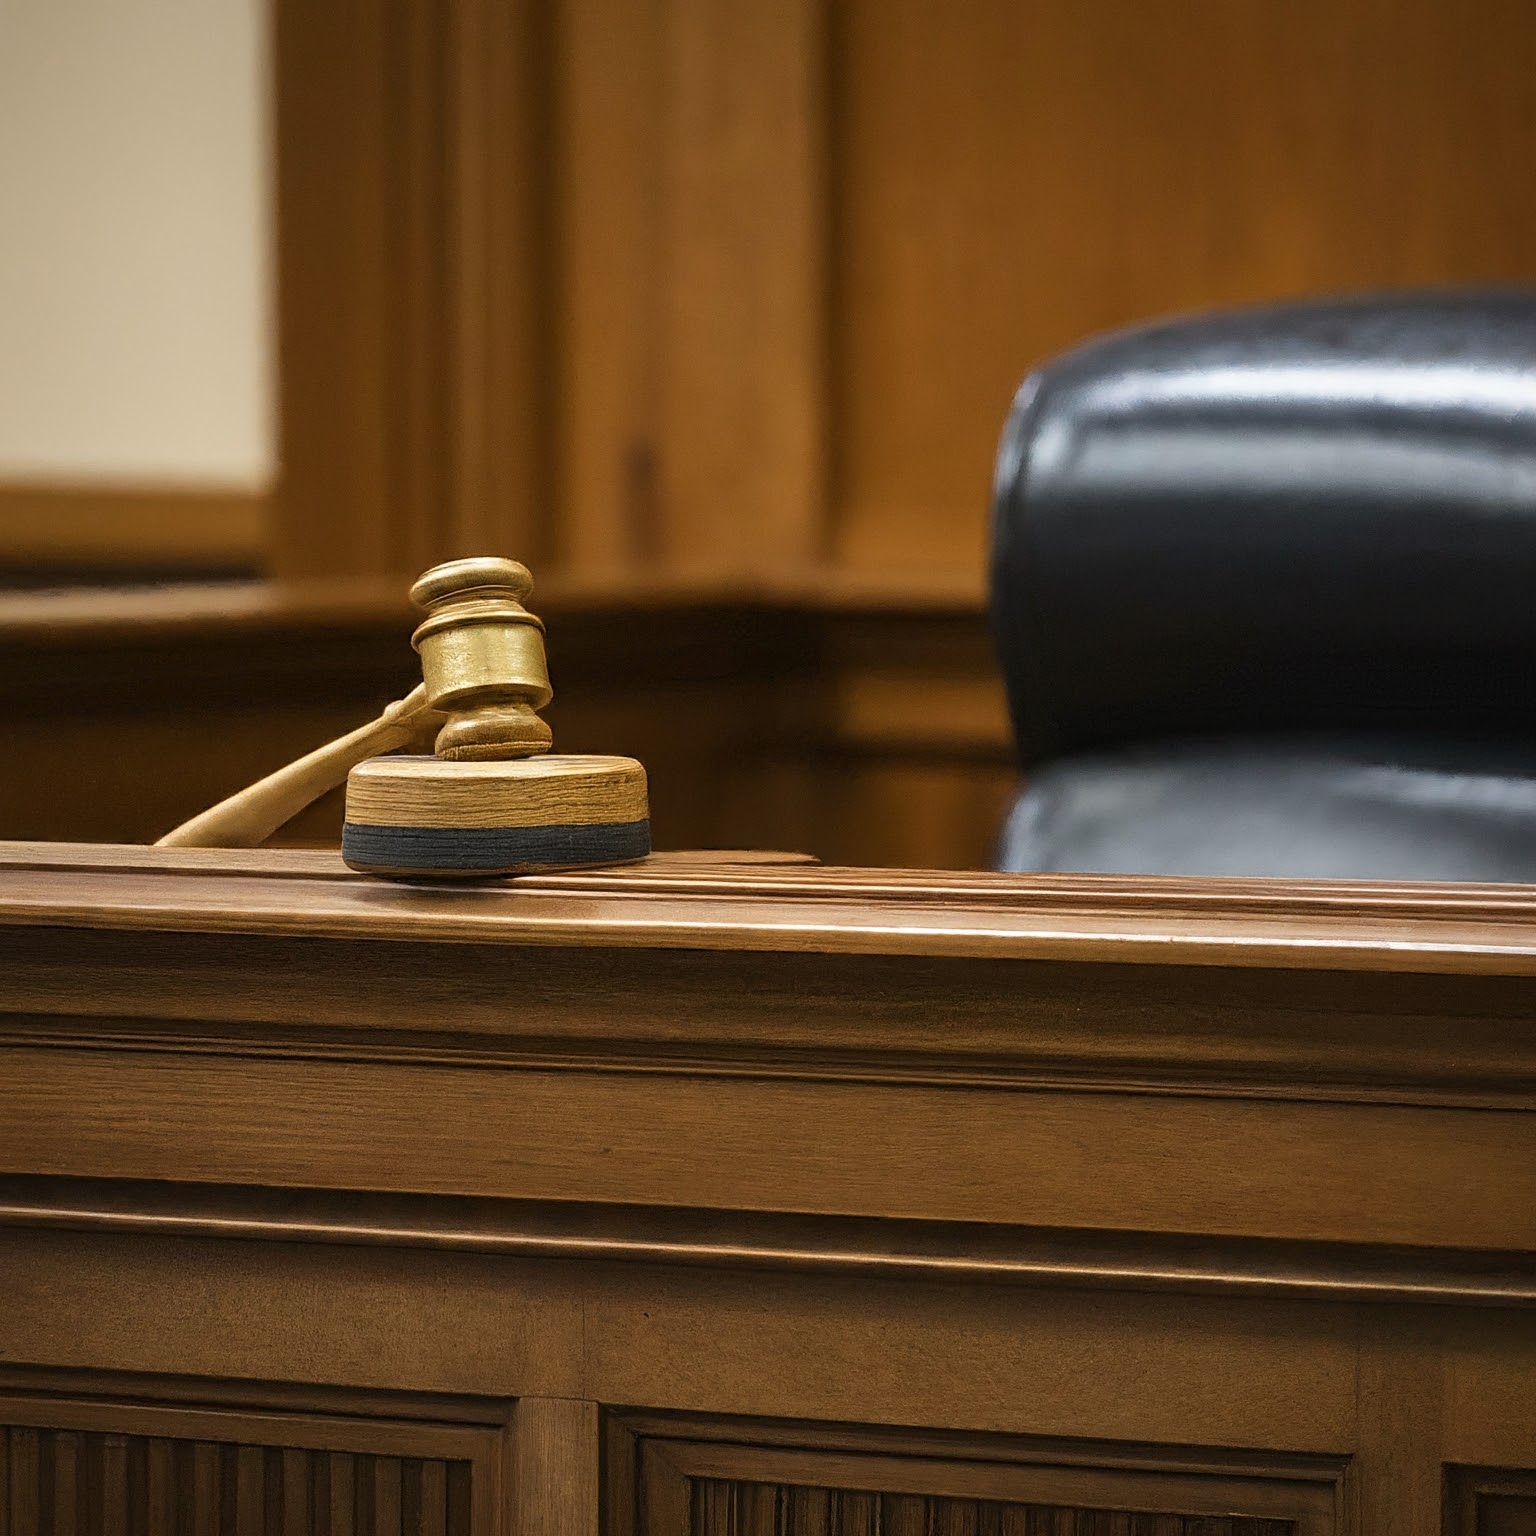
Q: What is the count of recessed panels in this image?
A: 3